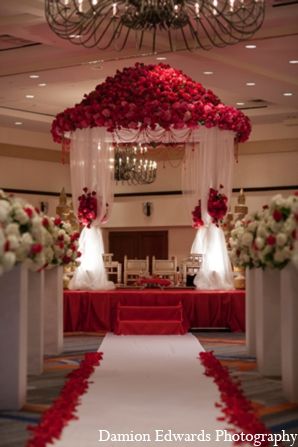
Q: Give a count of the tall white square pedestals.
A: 6